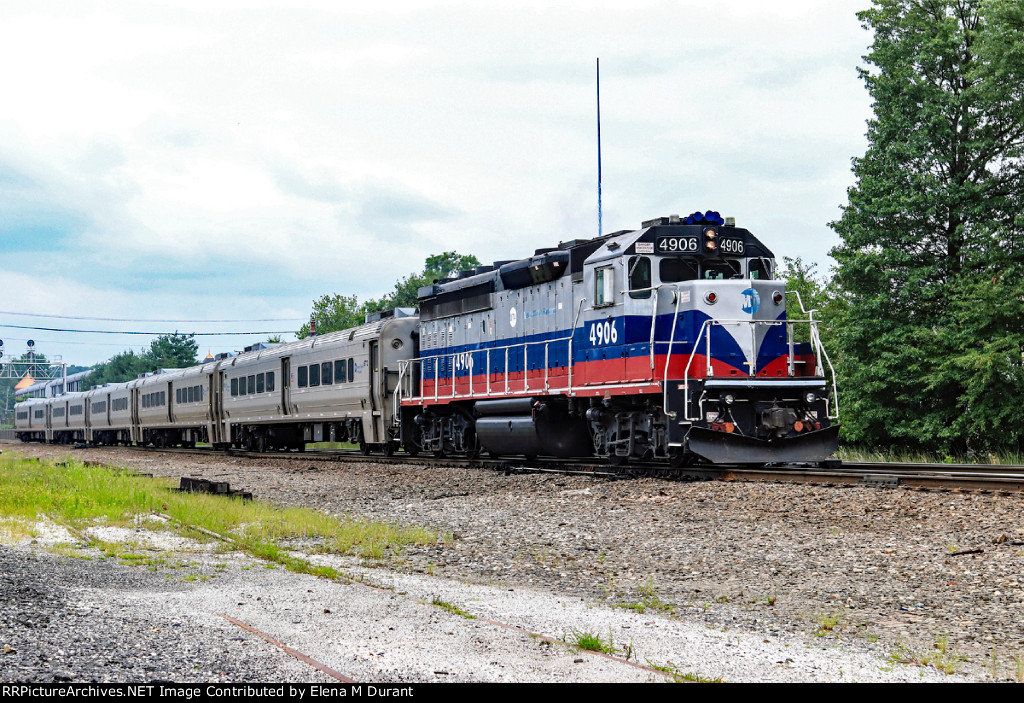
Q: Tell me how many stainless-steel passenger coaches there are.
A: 5